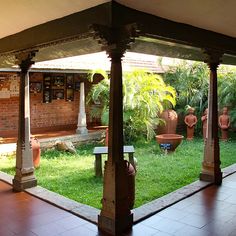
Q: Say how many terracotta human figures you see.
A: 3